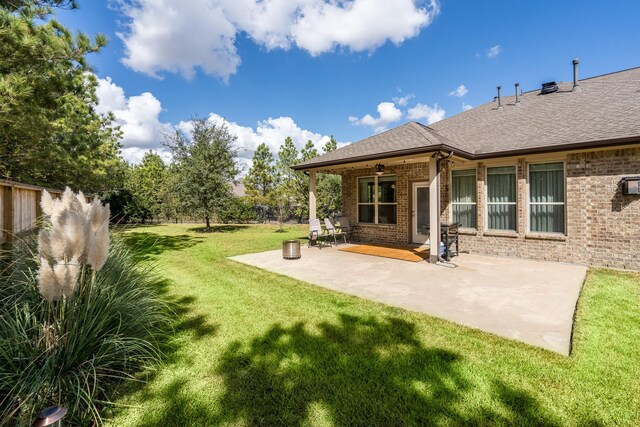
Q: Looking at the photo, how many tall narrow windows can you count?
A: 3